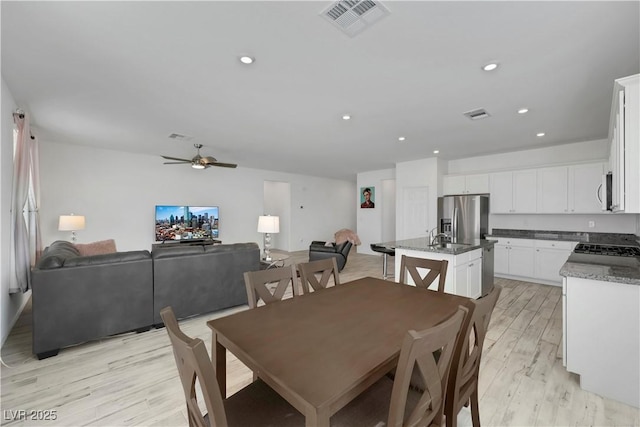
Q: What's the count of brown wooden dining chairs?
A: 6